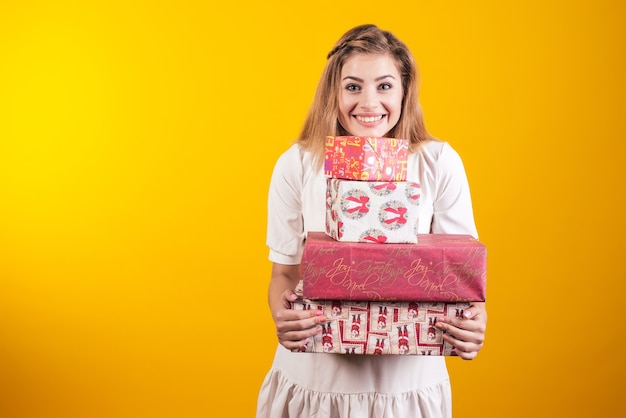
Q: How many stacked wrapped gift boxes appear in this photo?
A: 4